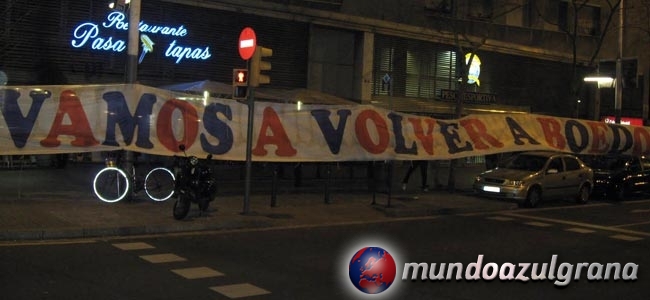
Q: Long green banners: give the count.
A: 0